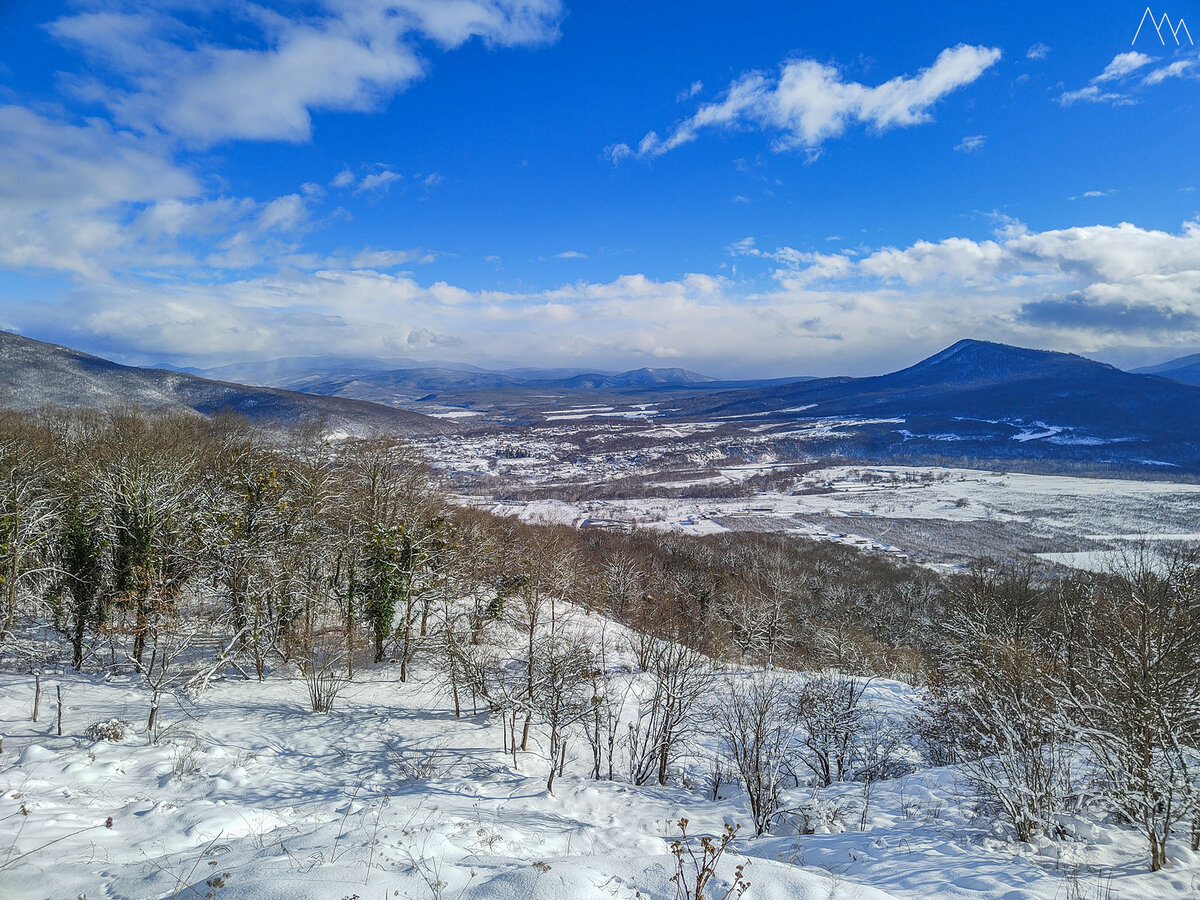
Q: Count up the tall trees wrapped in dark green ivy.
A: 3